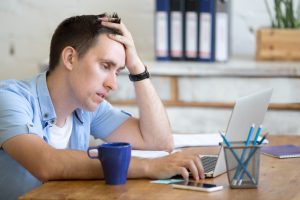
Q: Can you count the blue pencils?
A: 4